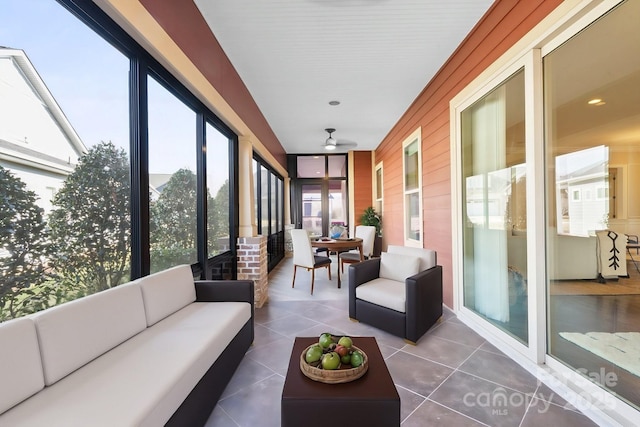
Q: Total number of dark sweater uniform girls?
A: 0